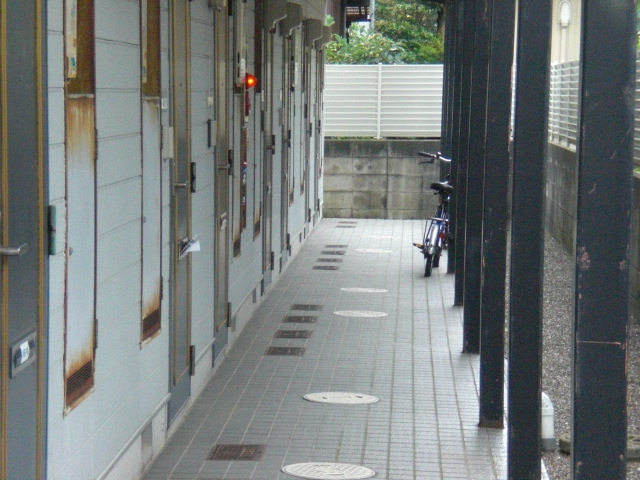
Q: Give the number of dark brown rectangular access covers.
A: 11